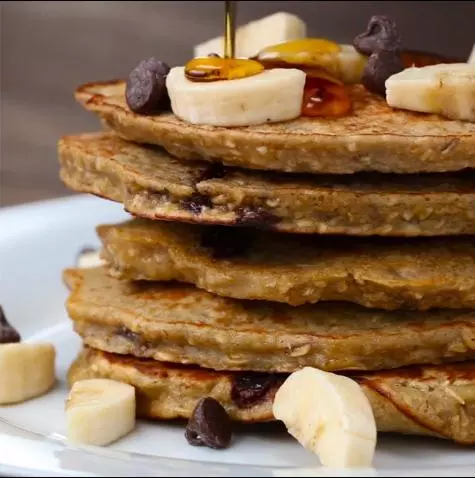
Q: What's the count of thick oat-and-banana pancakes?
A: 5